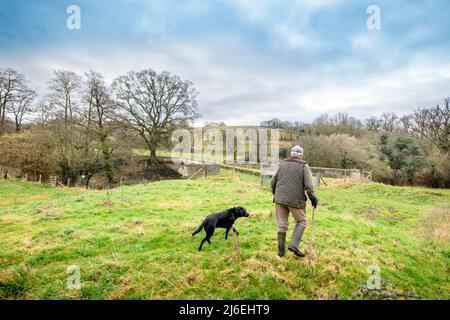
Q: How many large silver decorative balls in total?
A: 0